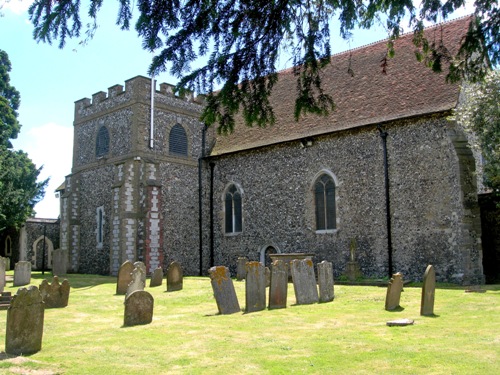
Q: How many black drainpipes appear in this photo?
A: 3